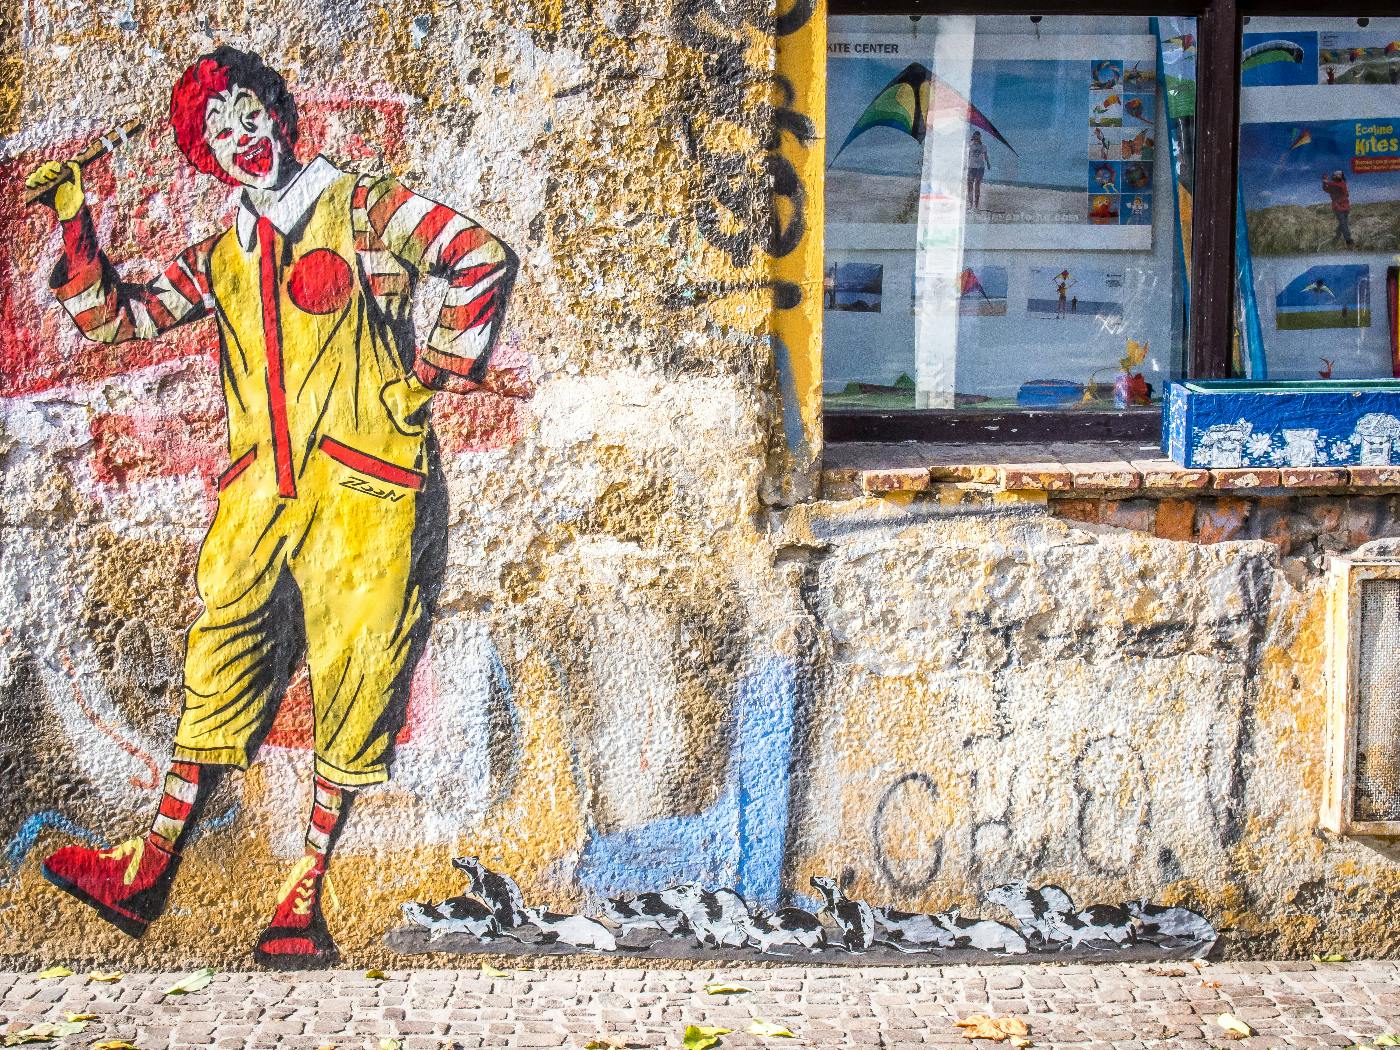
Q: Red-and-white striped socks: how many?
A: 2